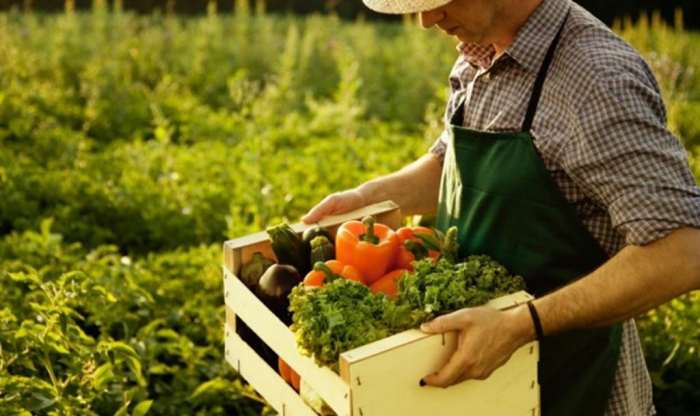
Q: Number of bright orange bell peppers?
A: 4